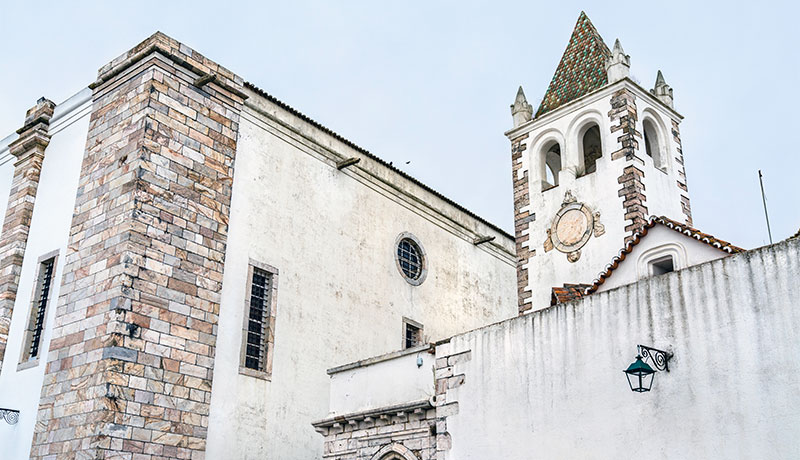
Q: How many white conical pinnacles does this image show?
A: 3